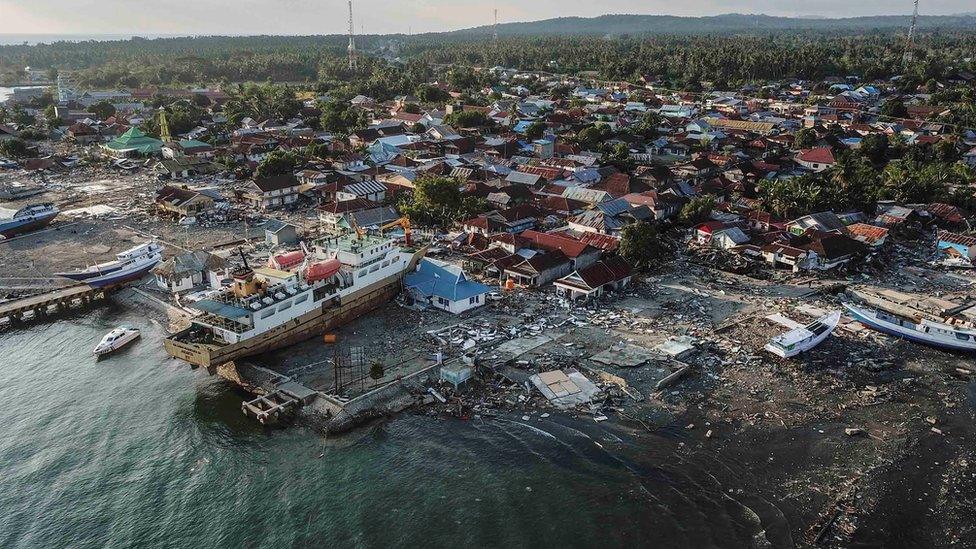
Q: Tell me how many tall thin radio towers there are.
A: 3